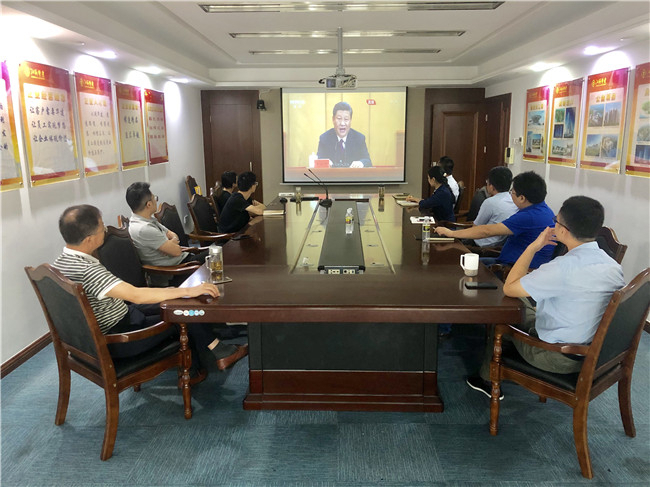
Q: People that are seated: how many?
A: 9